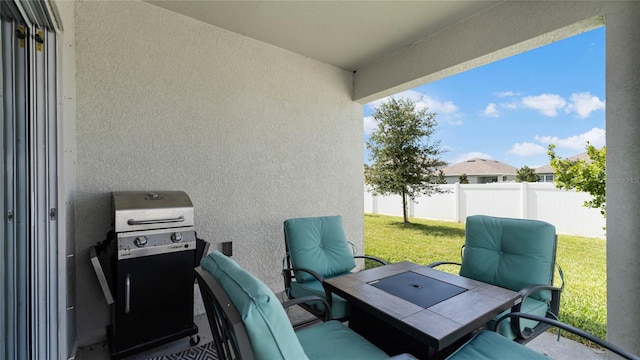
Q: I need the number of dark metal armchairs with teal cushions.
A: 4